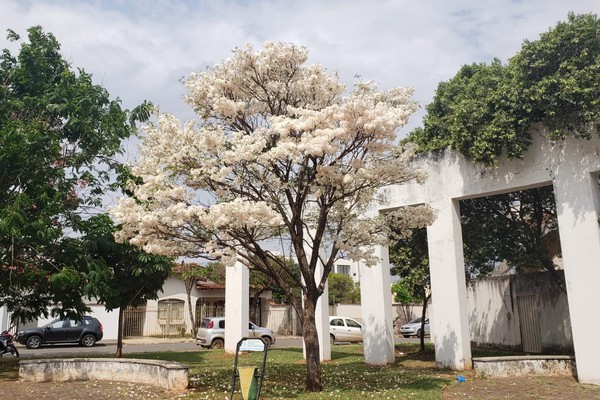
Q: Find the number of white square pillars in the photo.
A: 5